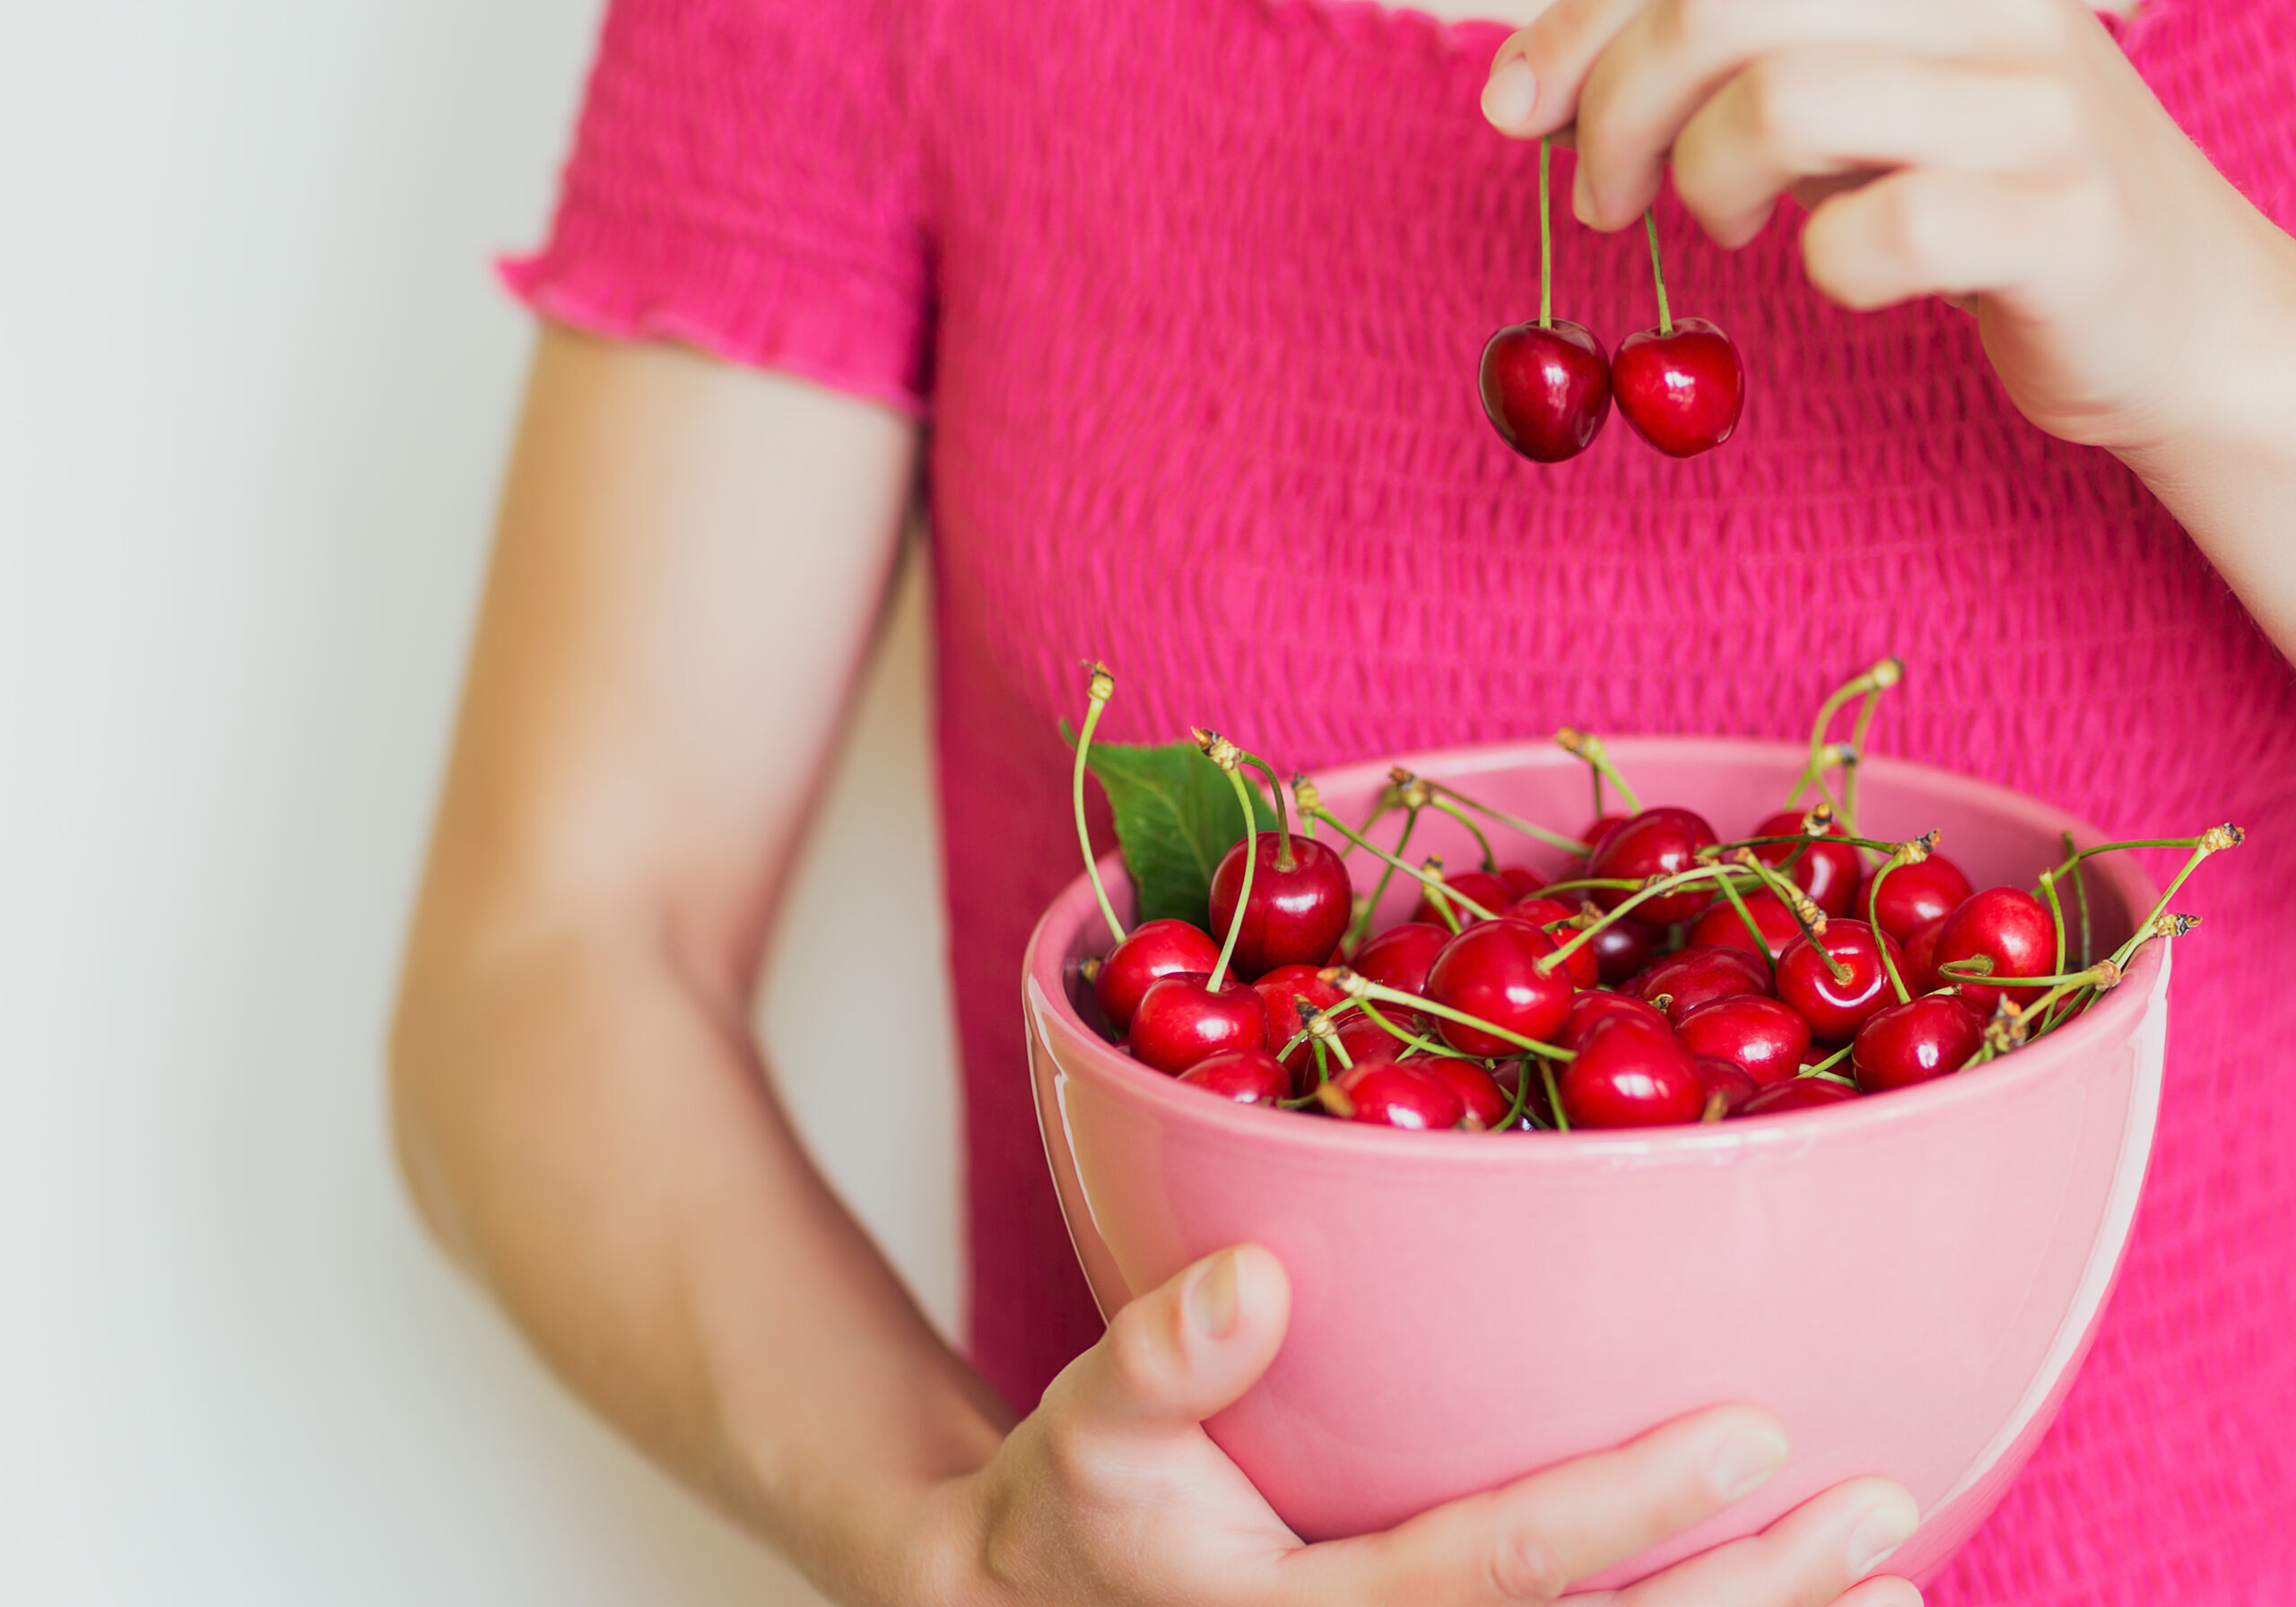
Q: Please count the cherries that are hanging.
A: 2